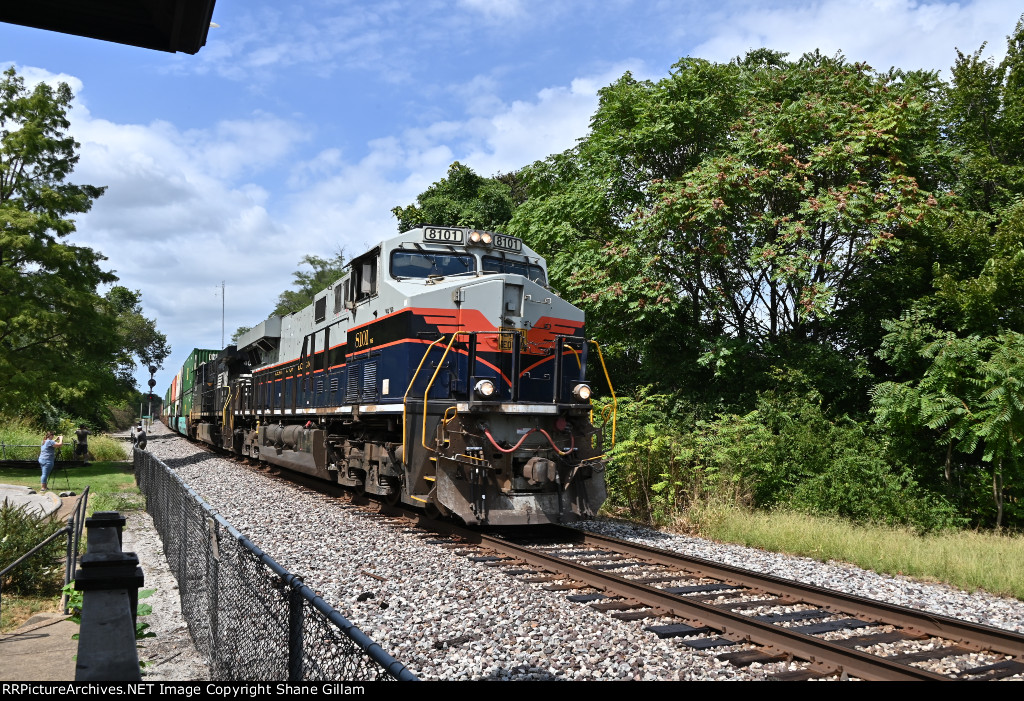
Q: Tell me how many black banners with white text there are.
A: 1